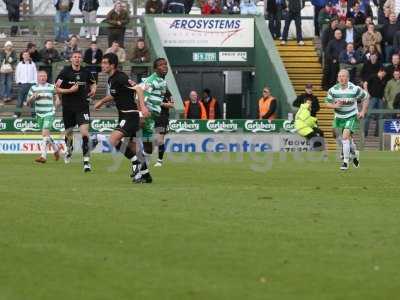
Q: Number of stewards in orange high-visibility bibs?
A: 3